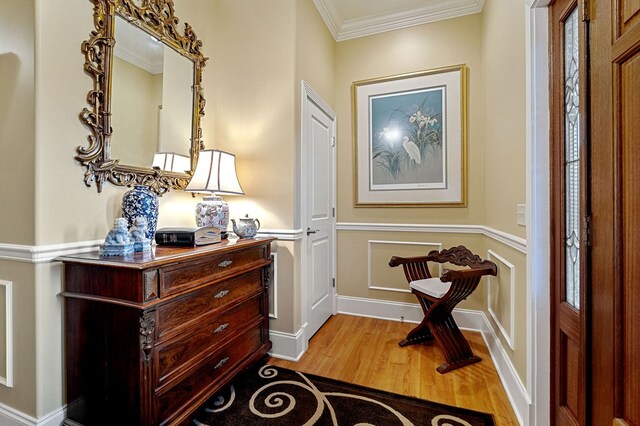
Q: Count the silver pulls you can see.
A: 4